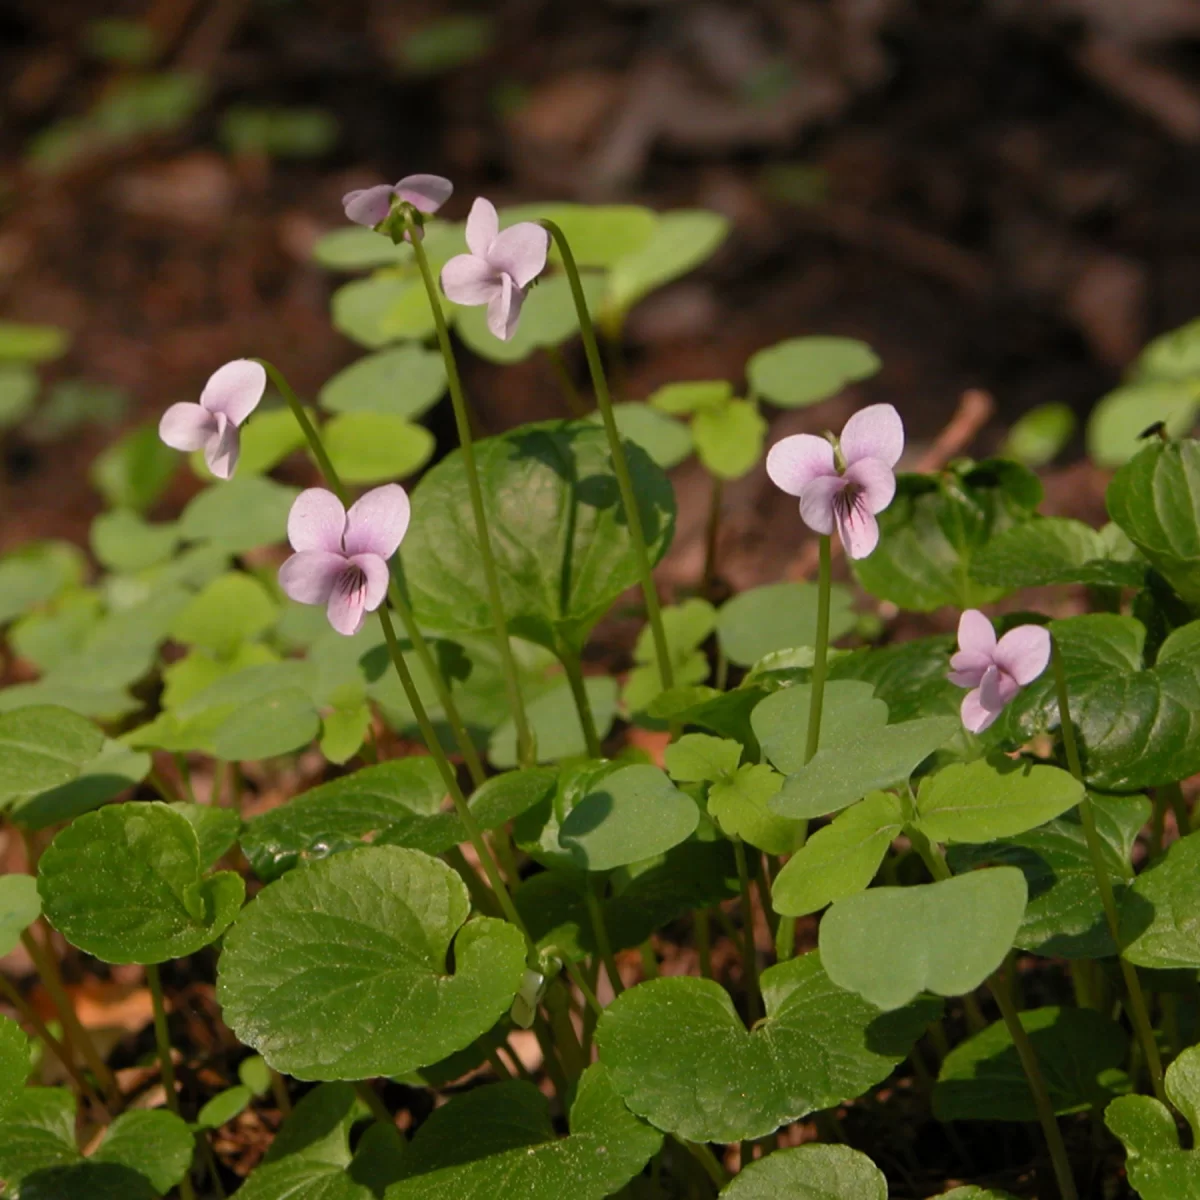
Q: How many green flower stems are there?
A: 6